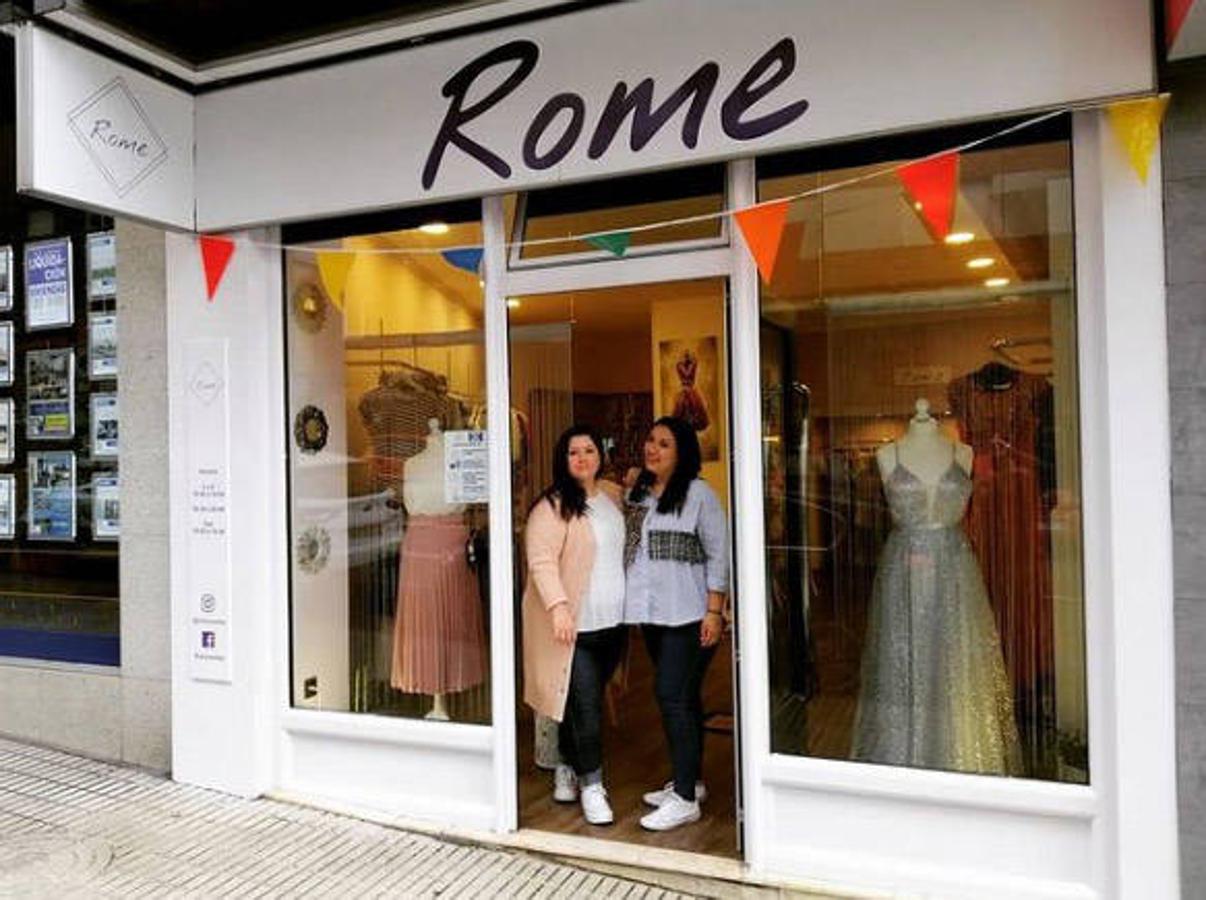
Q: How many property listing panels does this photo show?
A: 11